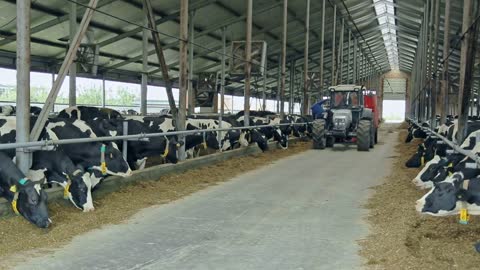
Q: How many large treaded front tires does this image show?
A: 2